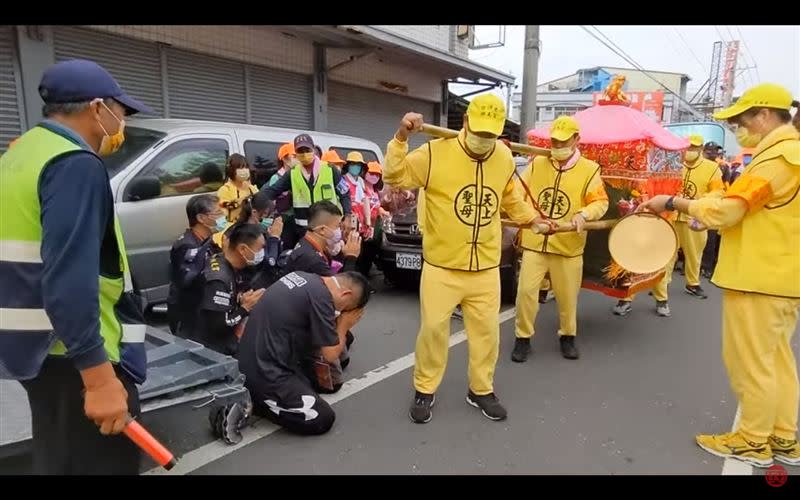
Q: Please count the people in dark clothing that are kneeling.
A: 5